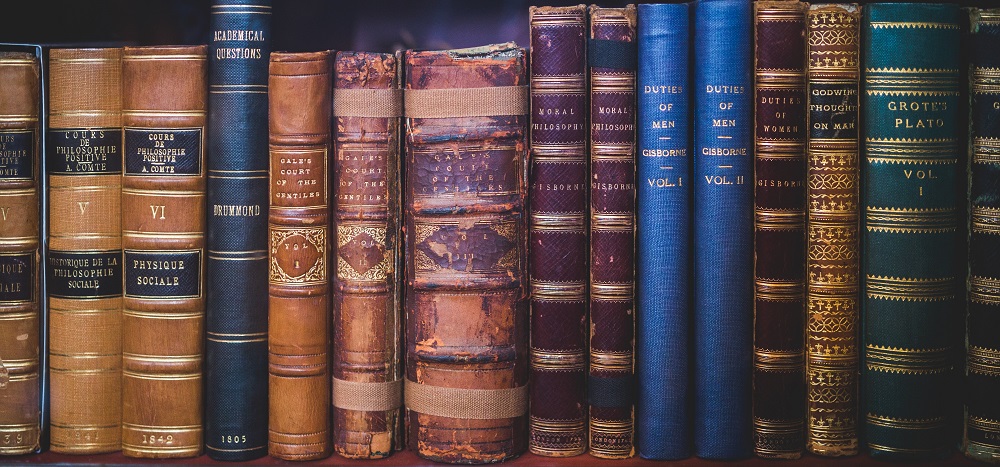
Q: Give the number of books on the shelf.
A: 15